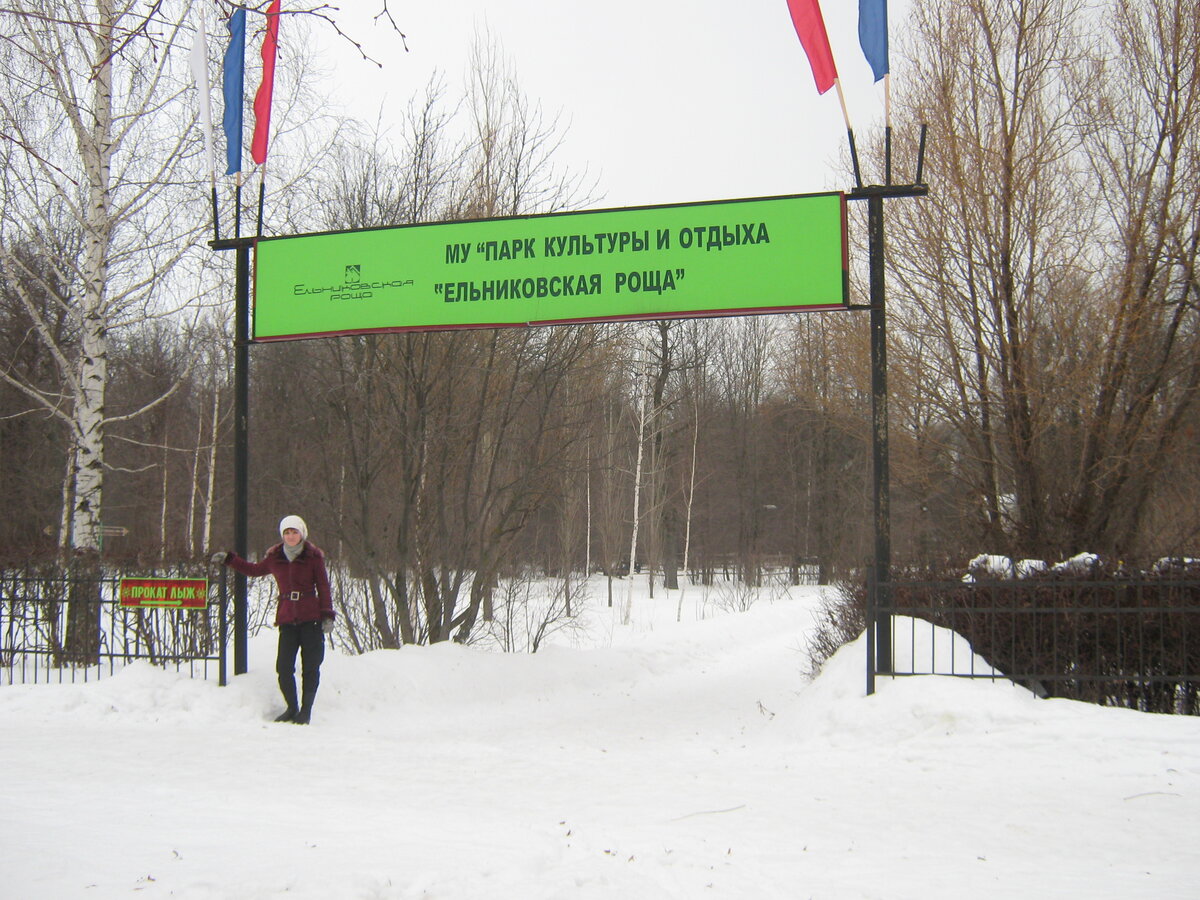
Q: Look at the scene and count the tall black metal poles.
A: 2